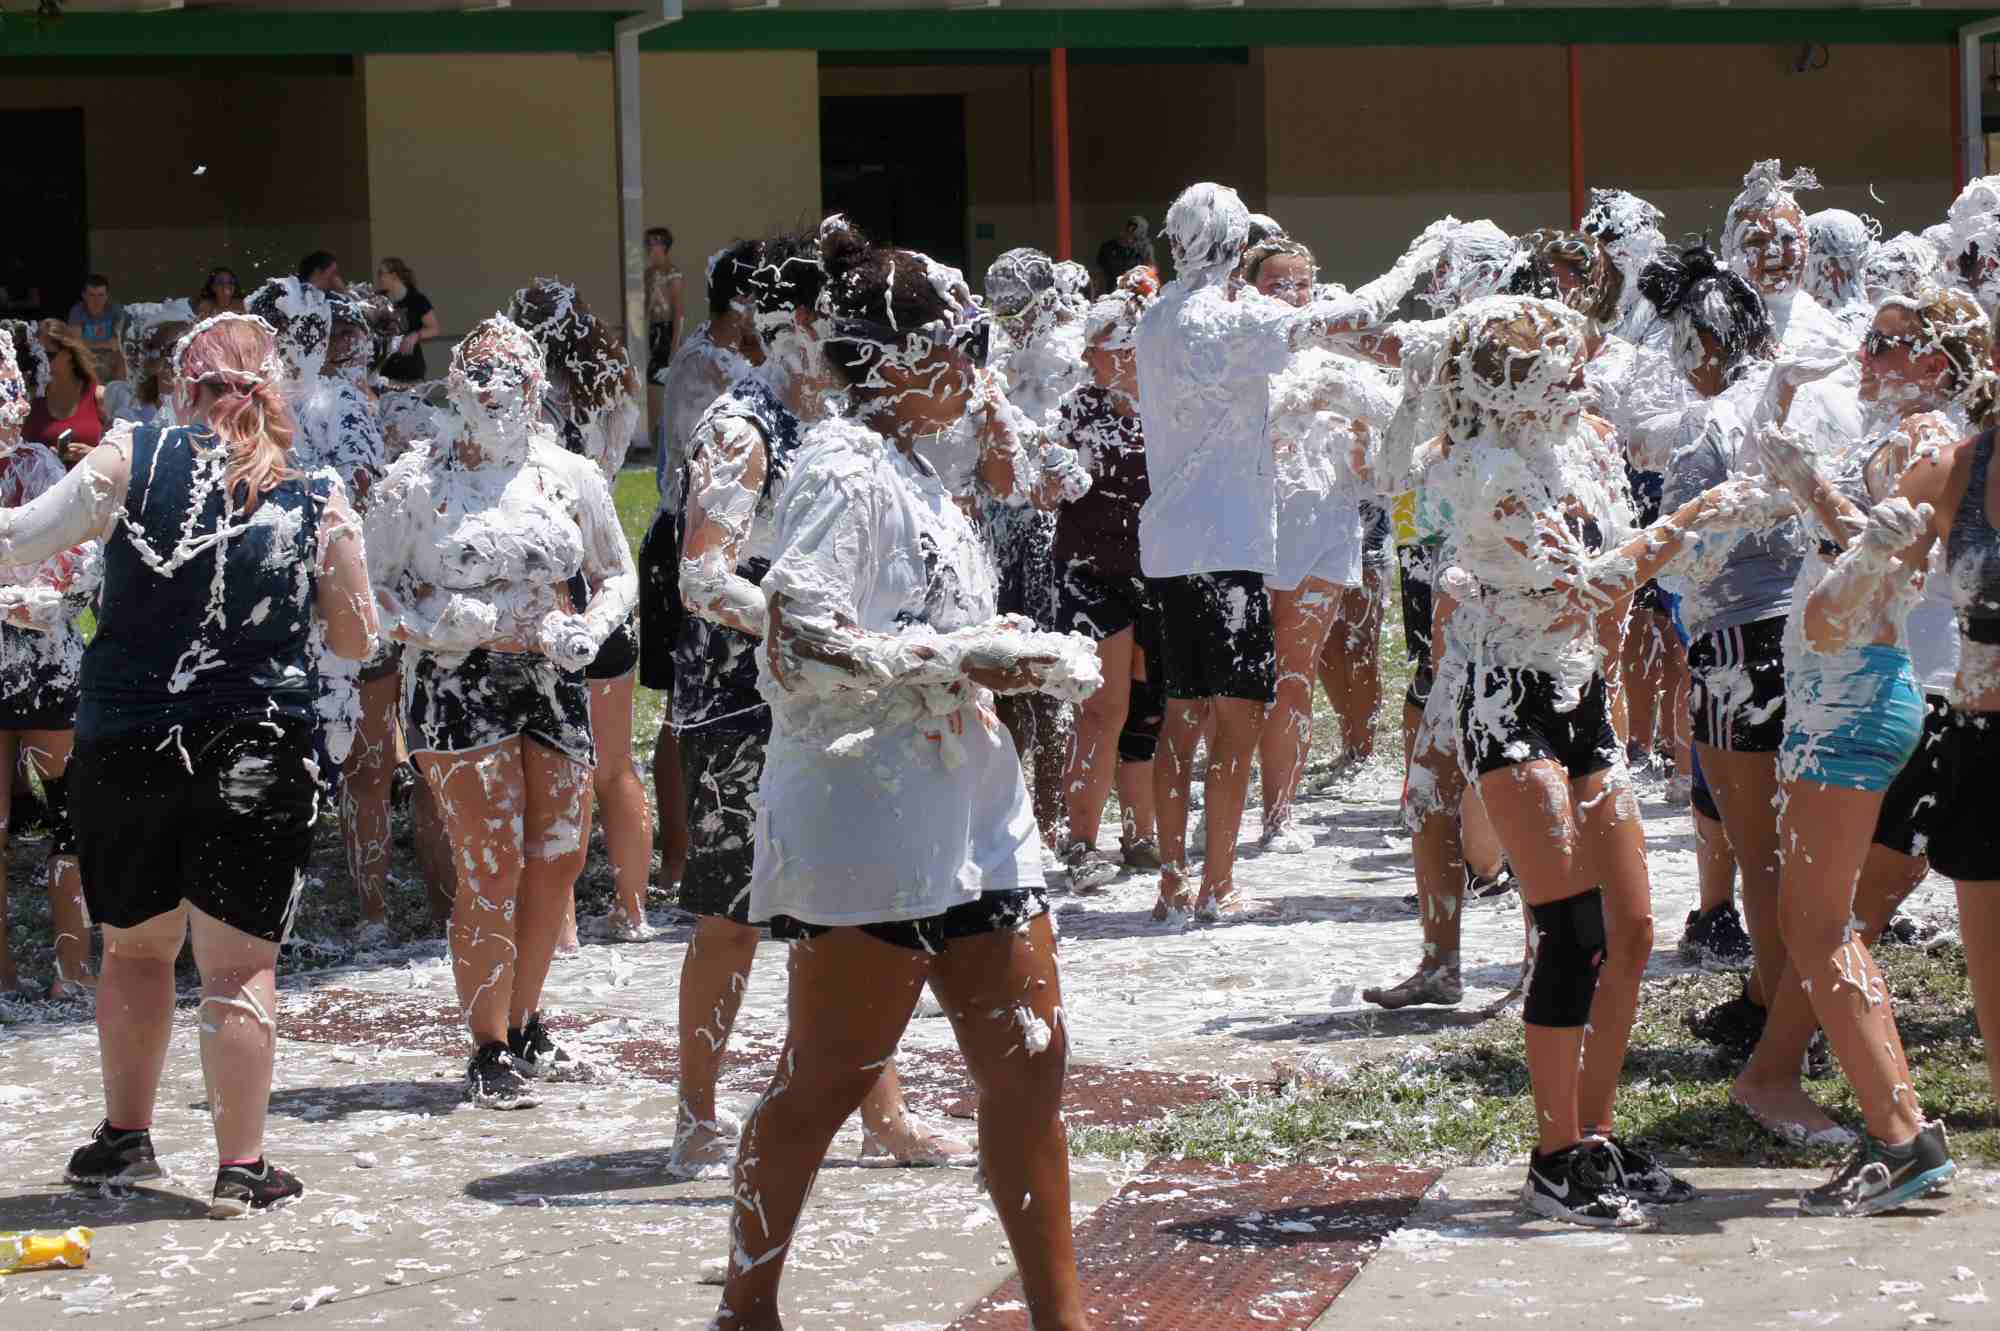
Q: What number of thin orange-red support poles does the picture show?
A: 3